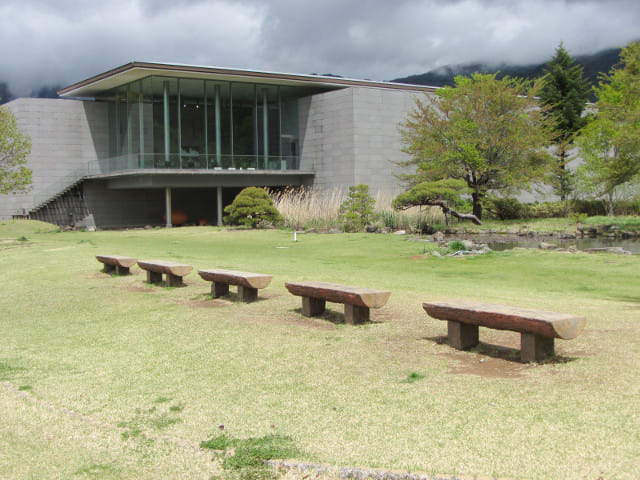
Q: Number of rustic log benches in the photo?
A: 5